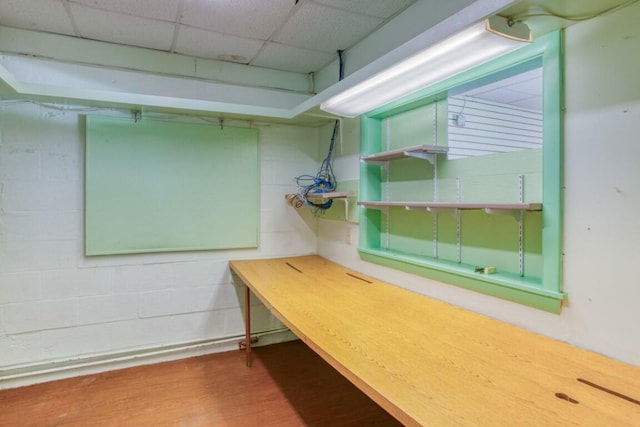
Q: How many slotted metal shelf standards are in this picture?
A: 4